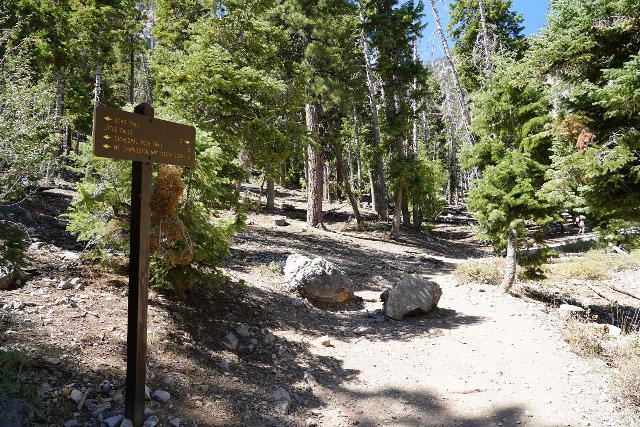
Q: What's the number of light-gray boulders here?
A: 2